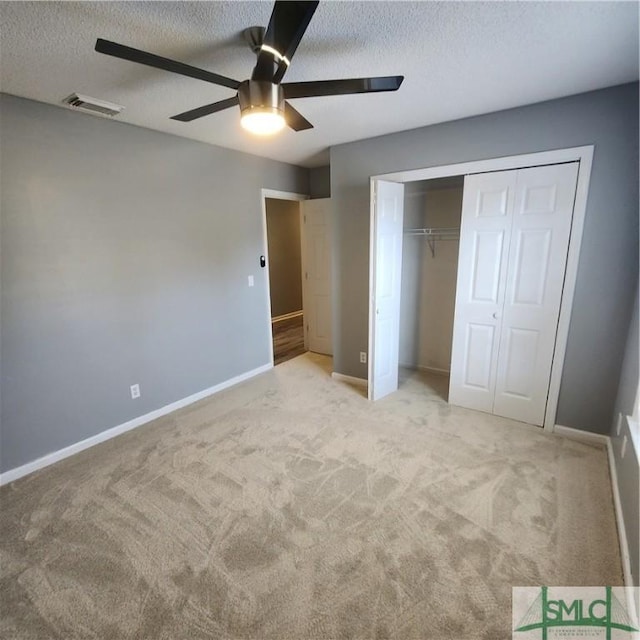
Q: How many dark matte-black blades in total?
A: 5